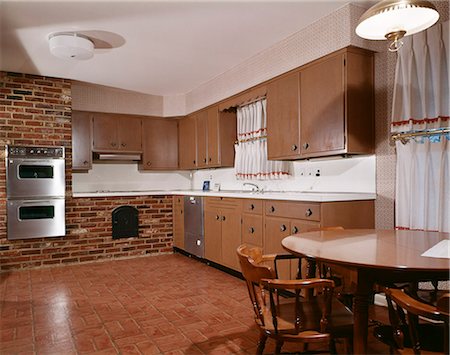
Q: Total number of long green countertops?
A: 0